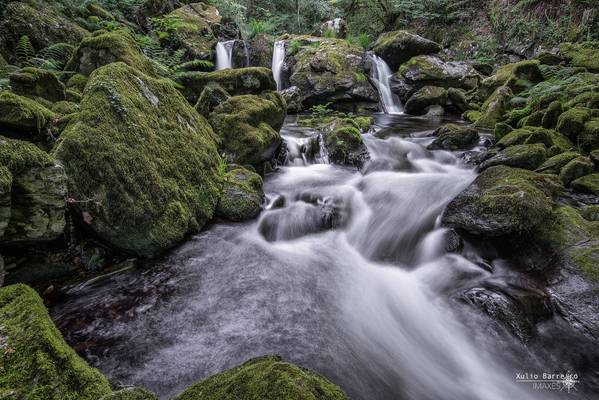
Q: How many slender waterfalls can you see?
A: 3